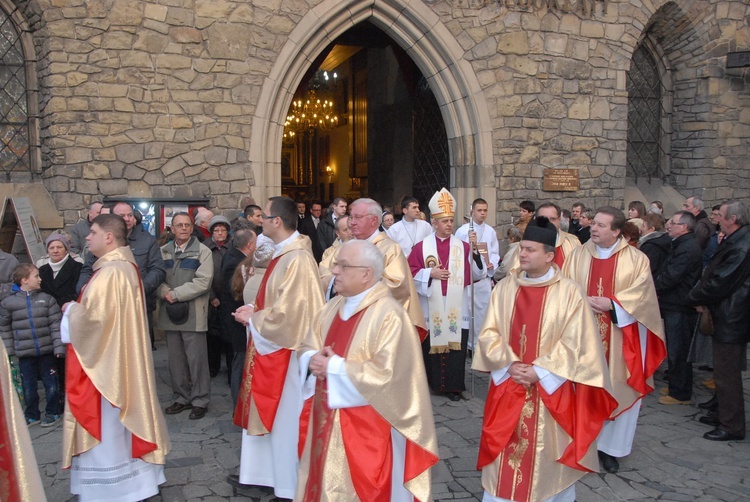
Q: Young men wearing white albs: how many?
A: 2